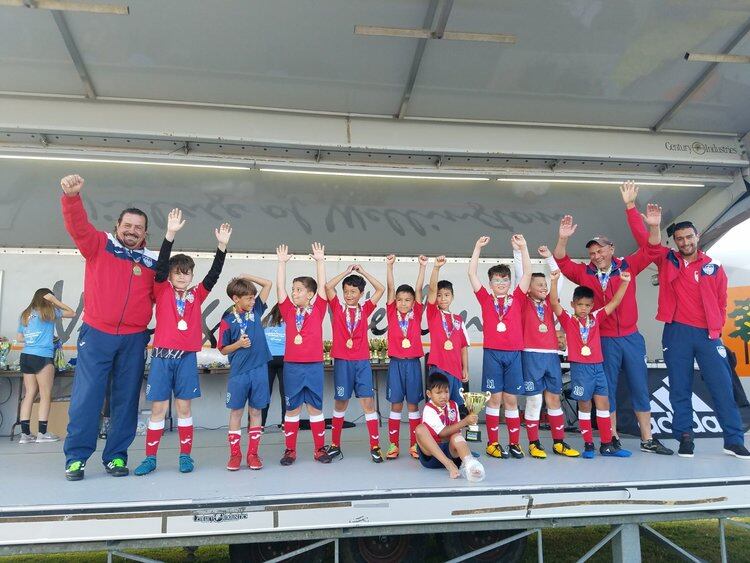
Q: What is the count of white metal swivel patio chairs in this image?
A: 0